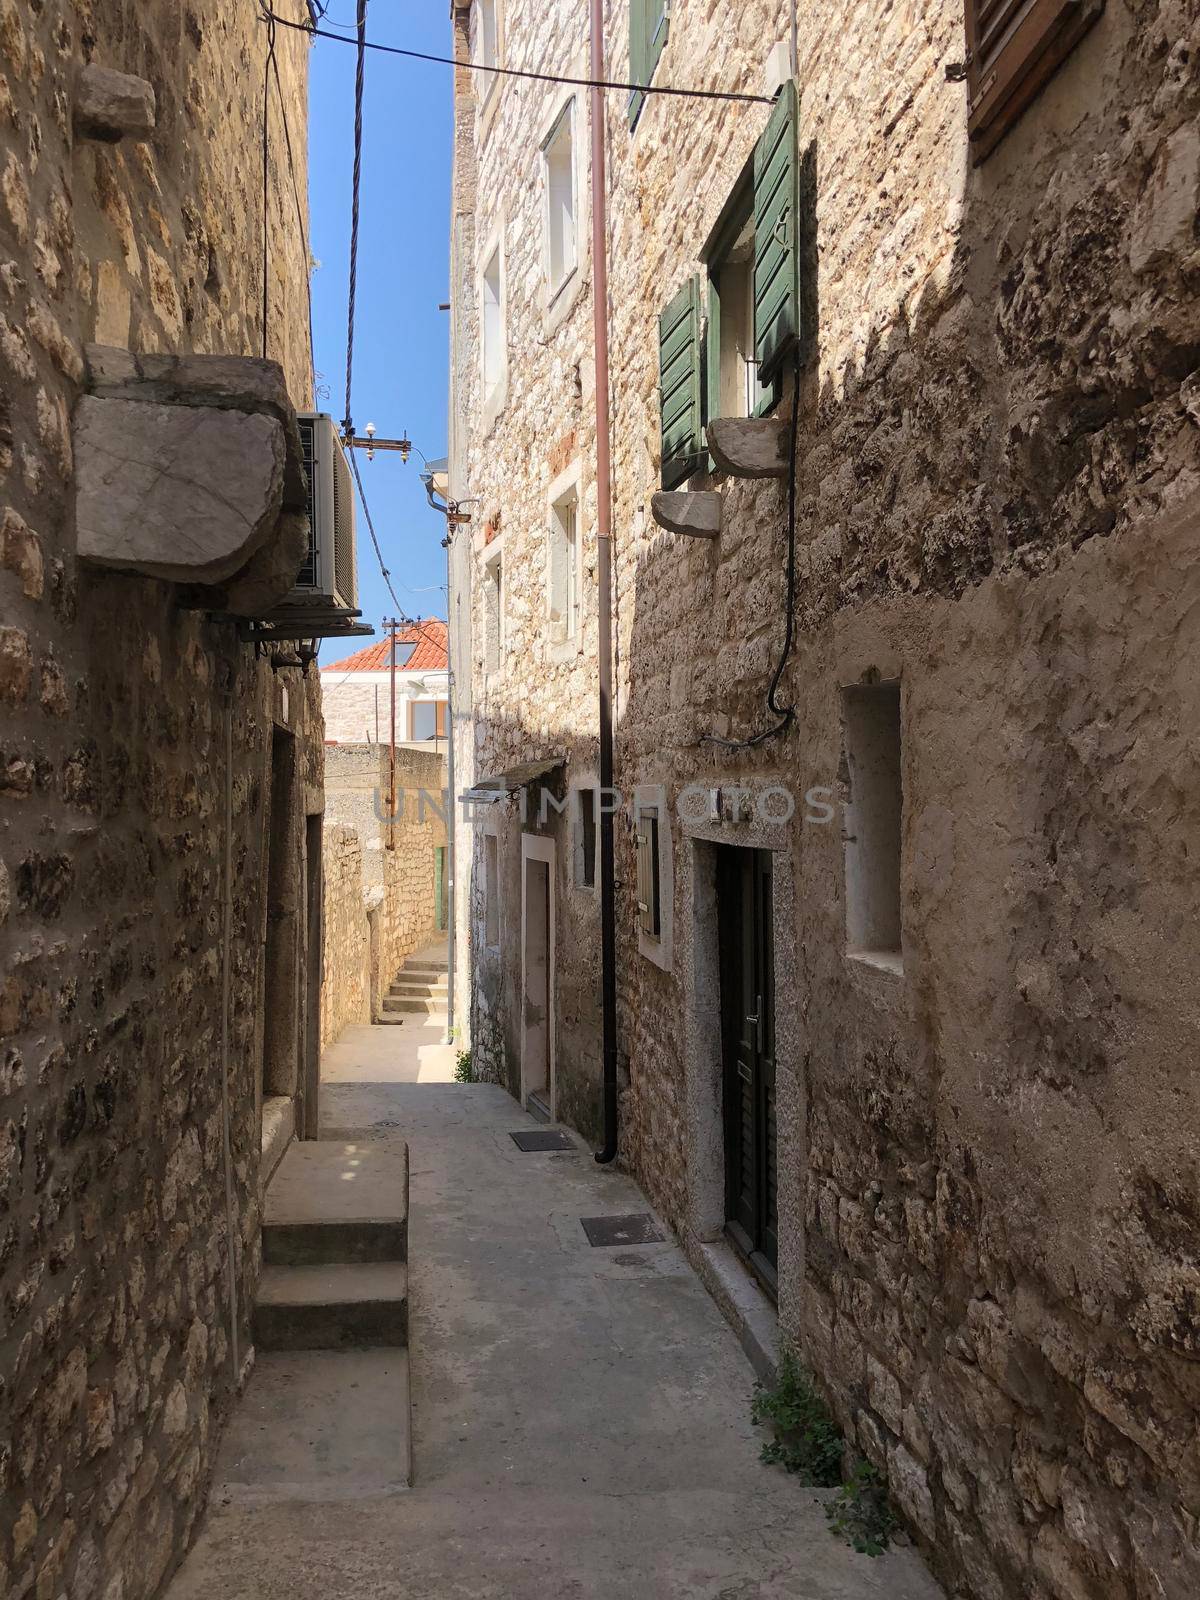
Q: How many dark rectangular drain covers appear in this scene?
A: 2